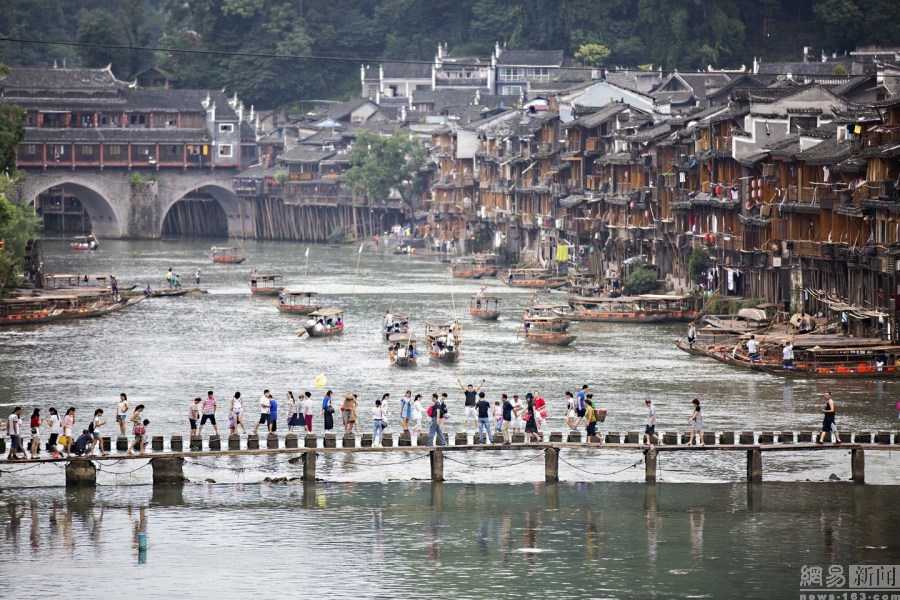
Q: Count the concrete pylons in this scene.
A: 8